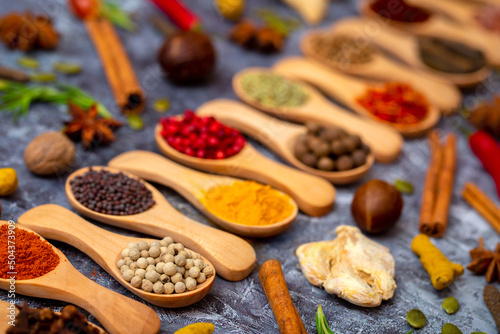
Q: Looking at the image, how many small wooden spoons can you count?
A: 13